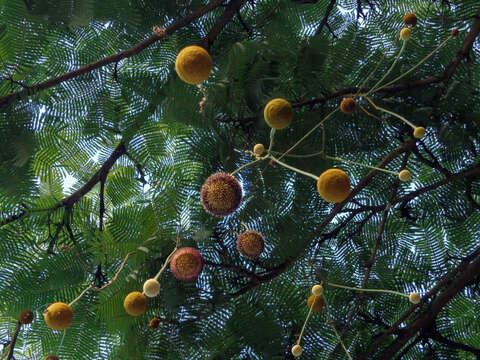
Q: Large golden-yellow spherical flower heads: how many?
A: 5